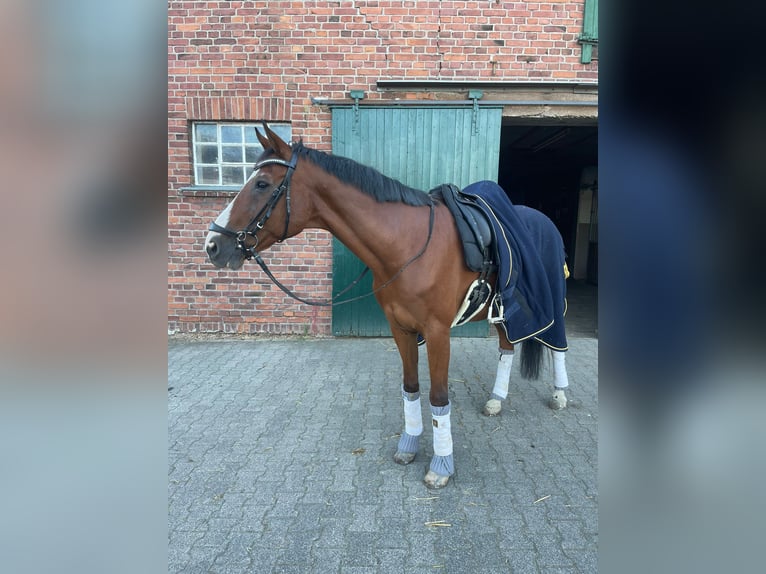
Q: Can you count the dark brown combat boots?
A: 0